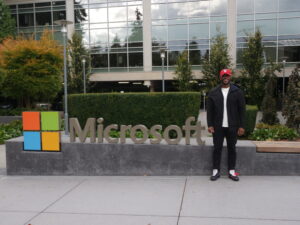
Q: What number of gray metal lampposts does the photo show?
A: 4